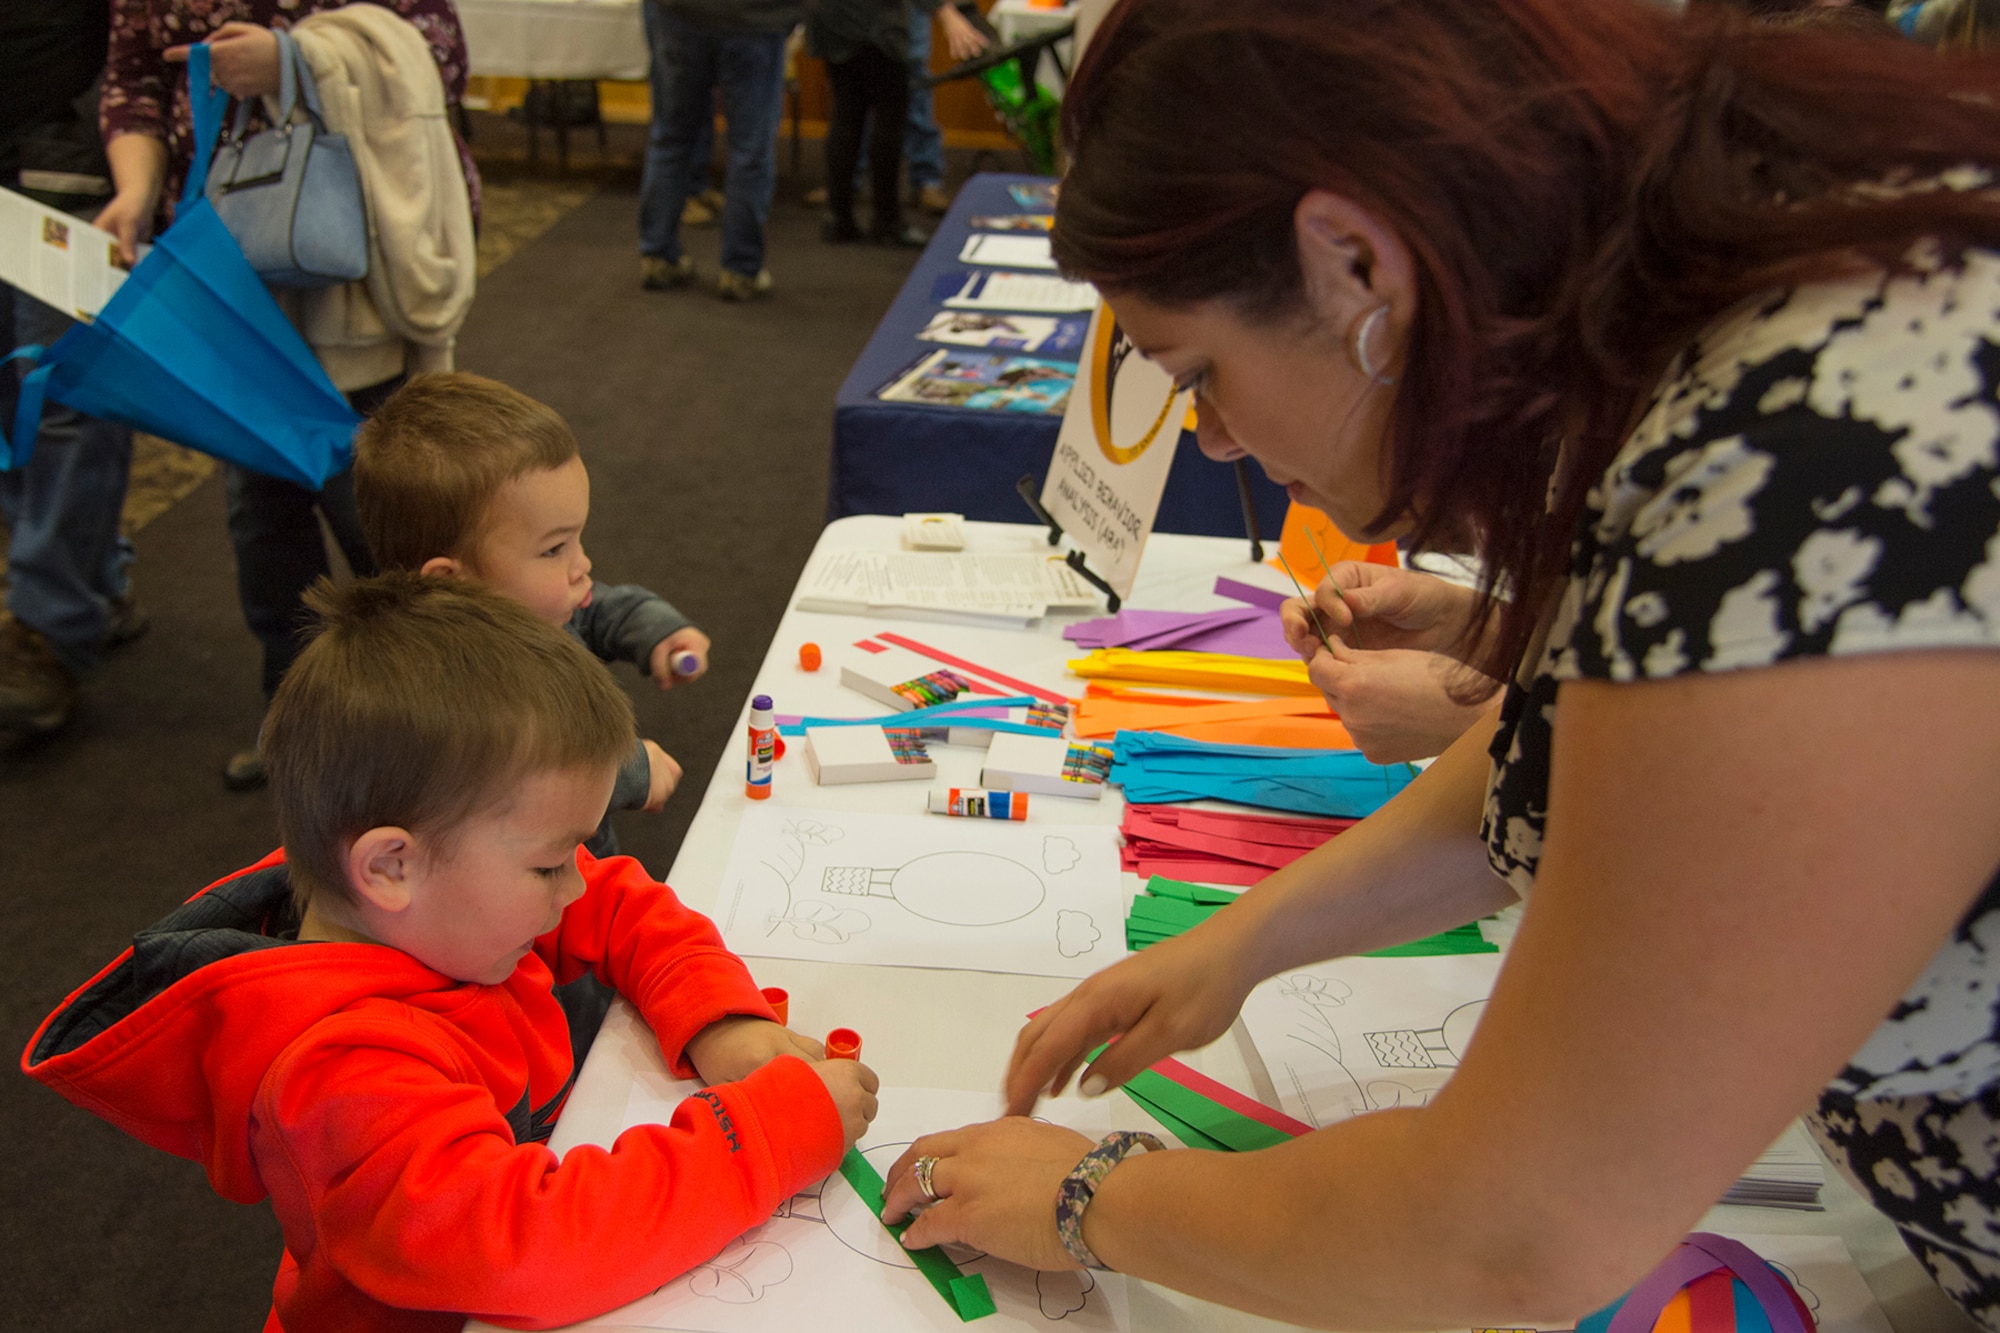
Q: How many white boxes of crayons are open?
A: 4